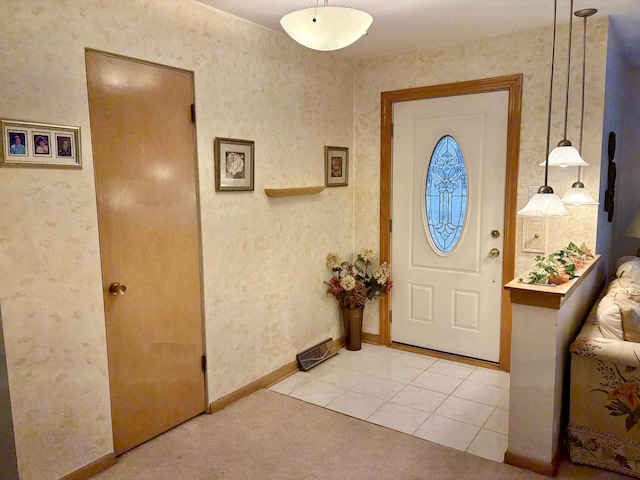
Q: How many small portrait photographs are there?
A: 3